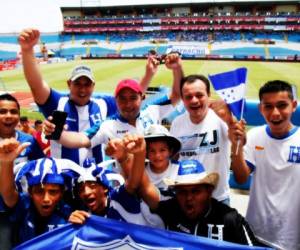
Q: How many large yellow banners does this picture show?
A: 0